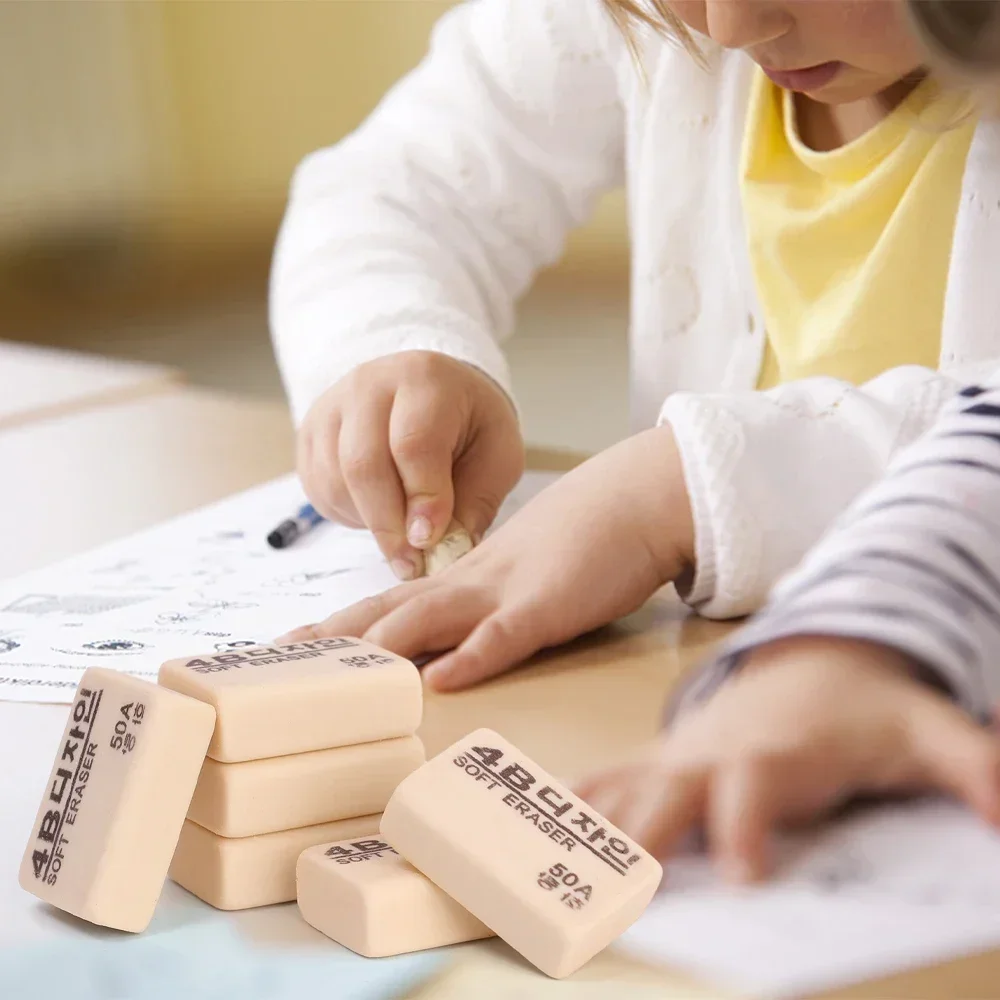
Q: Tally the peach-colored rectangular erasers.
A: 6